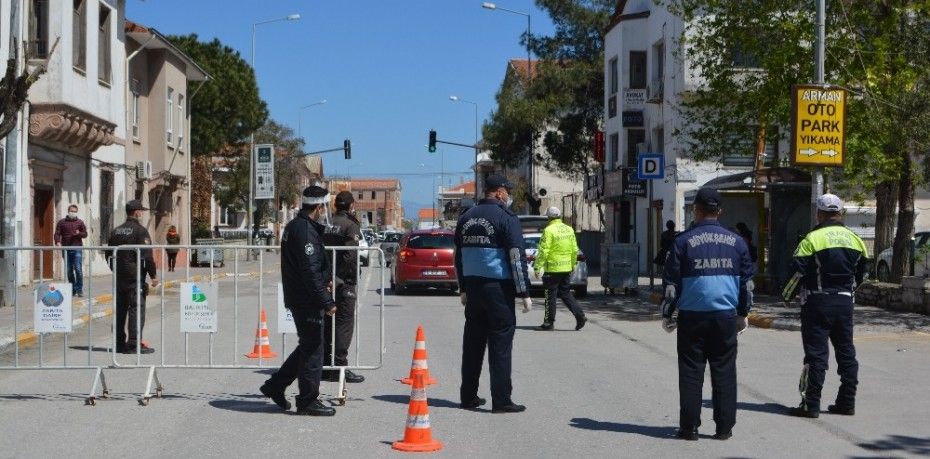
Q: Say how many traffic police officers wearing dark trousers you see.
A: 2